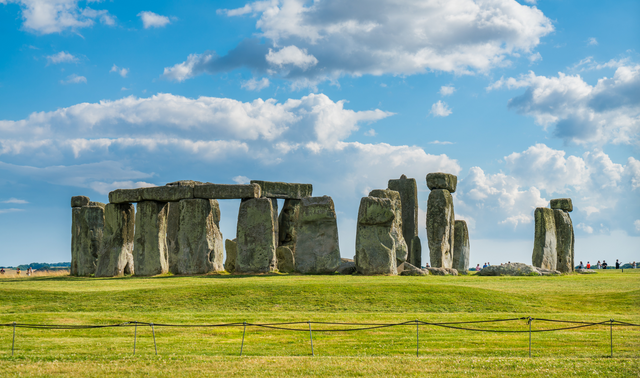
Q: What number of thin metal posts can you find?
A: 8